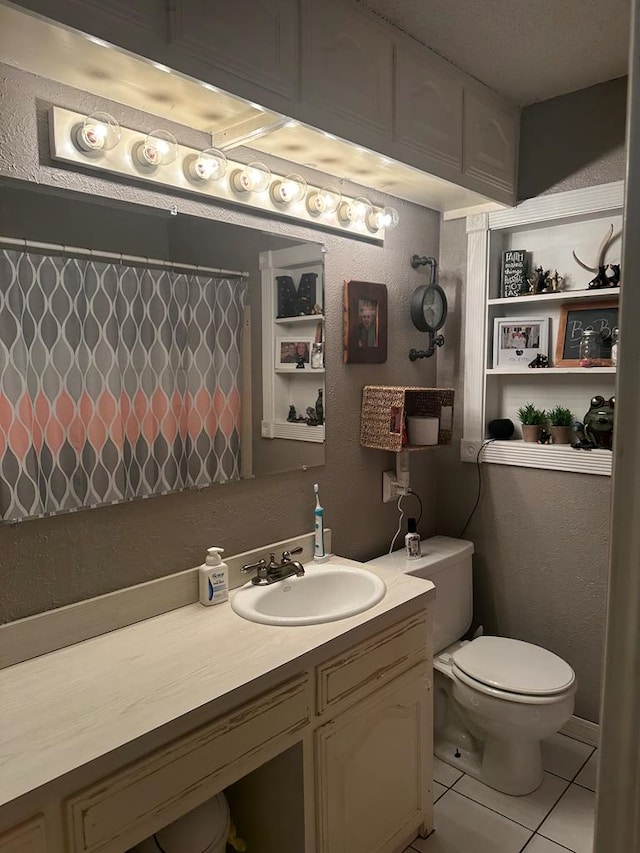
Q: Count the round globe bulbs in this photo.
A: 8